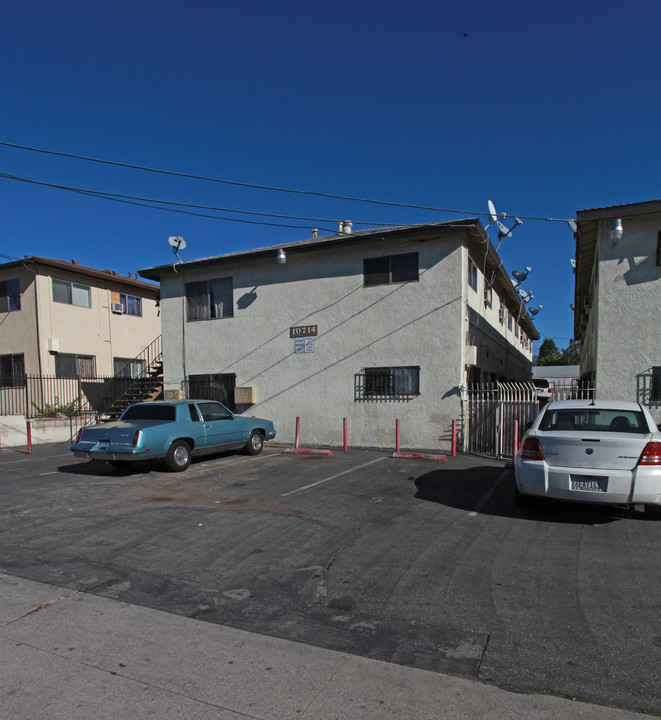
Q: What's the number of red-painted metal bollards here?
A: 6